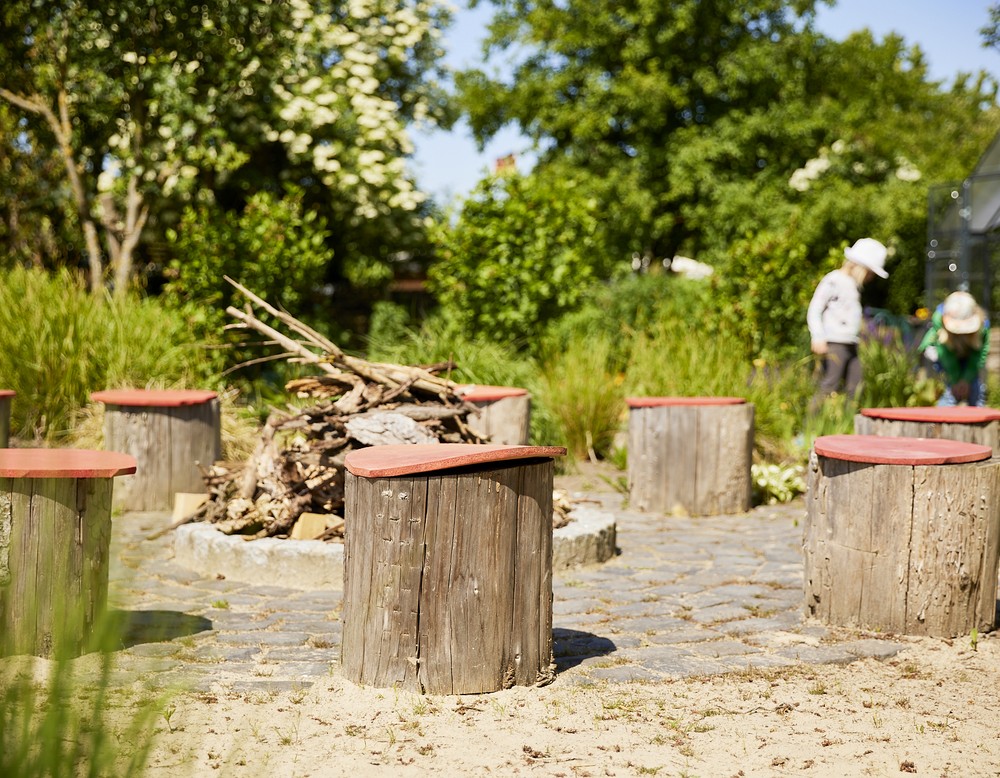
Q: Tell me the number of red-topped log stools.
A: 8